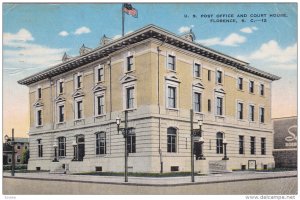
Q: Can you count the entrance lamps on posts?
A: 4